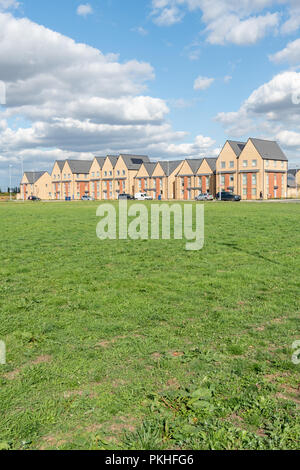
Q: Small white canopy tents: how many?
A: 0